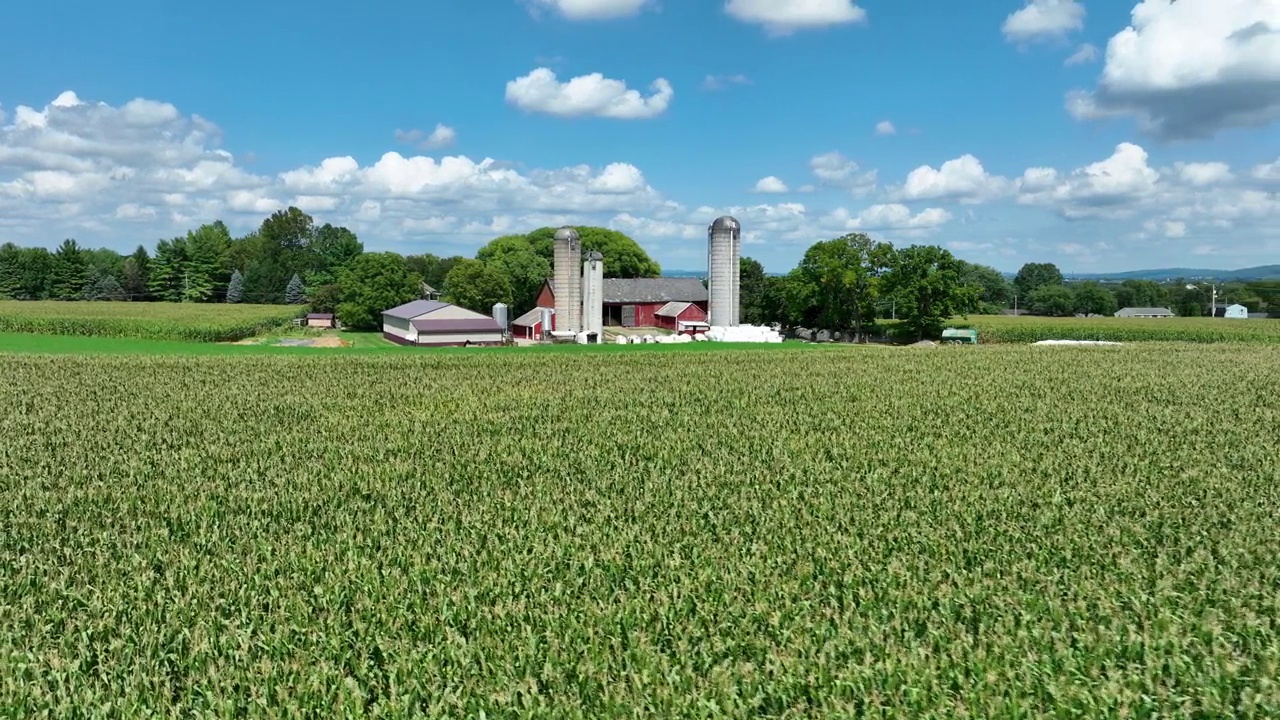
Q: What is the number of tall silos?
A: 3